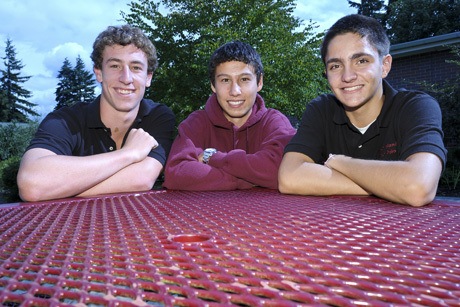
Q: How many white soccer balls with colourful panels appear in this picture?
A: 0